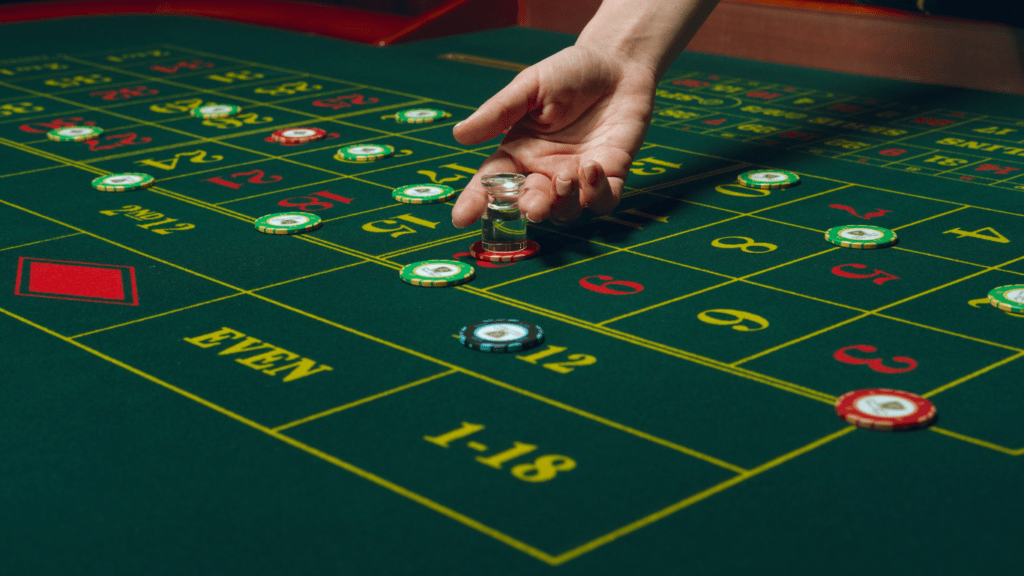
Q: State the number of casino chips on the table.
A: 15